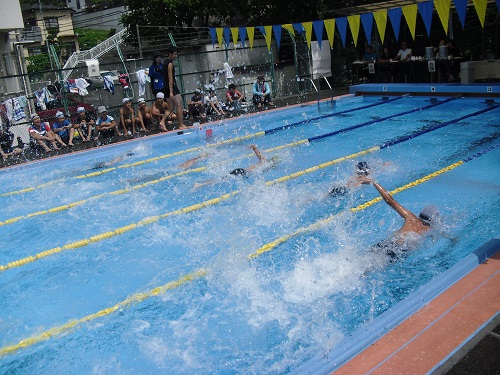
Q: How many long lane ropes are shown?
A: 4